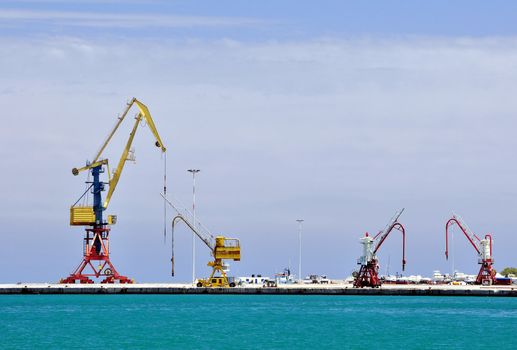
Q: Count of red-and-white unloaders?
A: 2